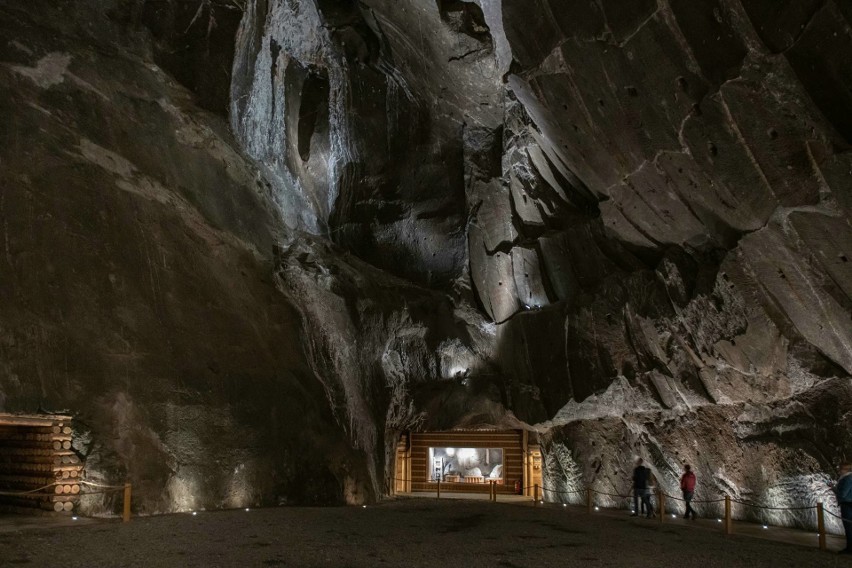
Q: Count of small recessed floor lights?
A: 12